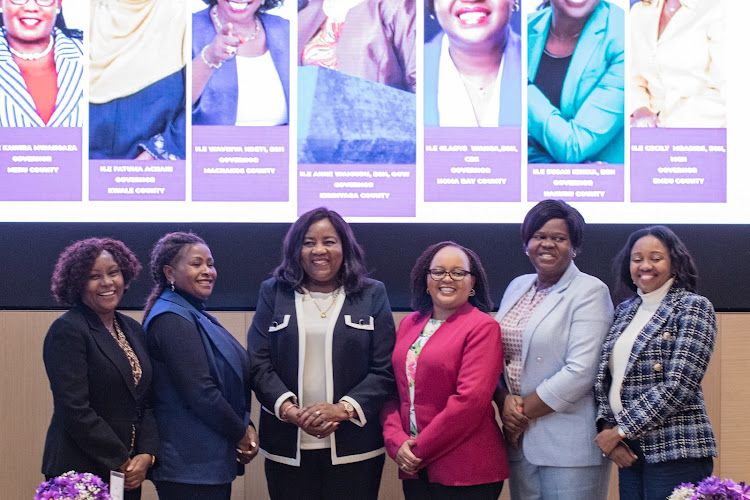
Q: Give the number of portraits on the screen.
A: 7